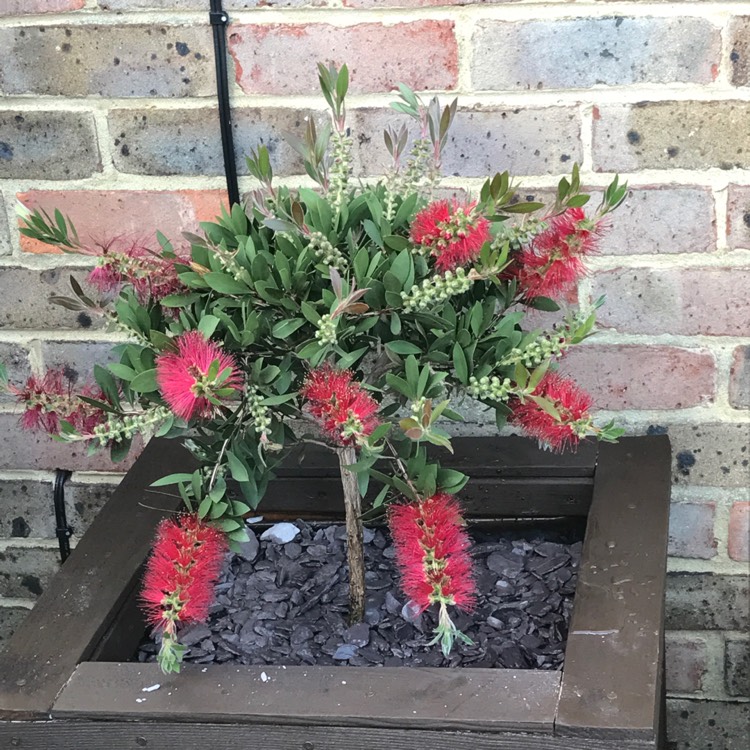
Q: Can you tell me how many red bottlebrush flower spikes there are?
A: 9